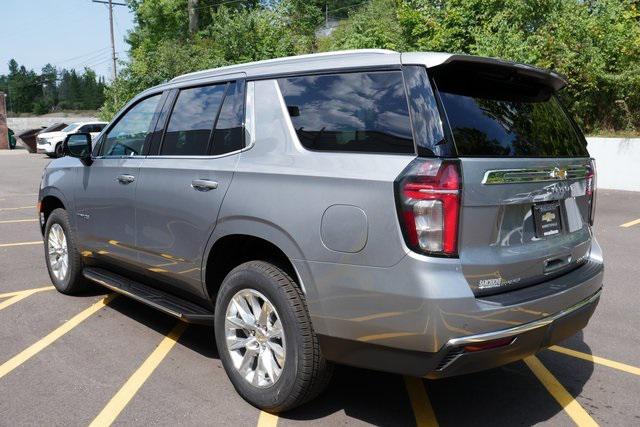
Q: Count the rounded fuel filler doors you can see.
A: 1